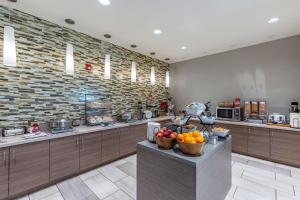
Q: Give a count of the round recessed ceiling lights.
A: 4